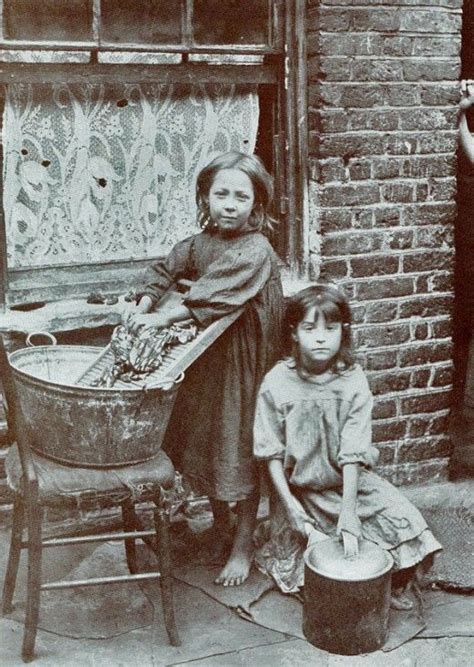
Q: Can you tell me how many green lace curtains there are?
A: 0